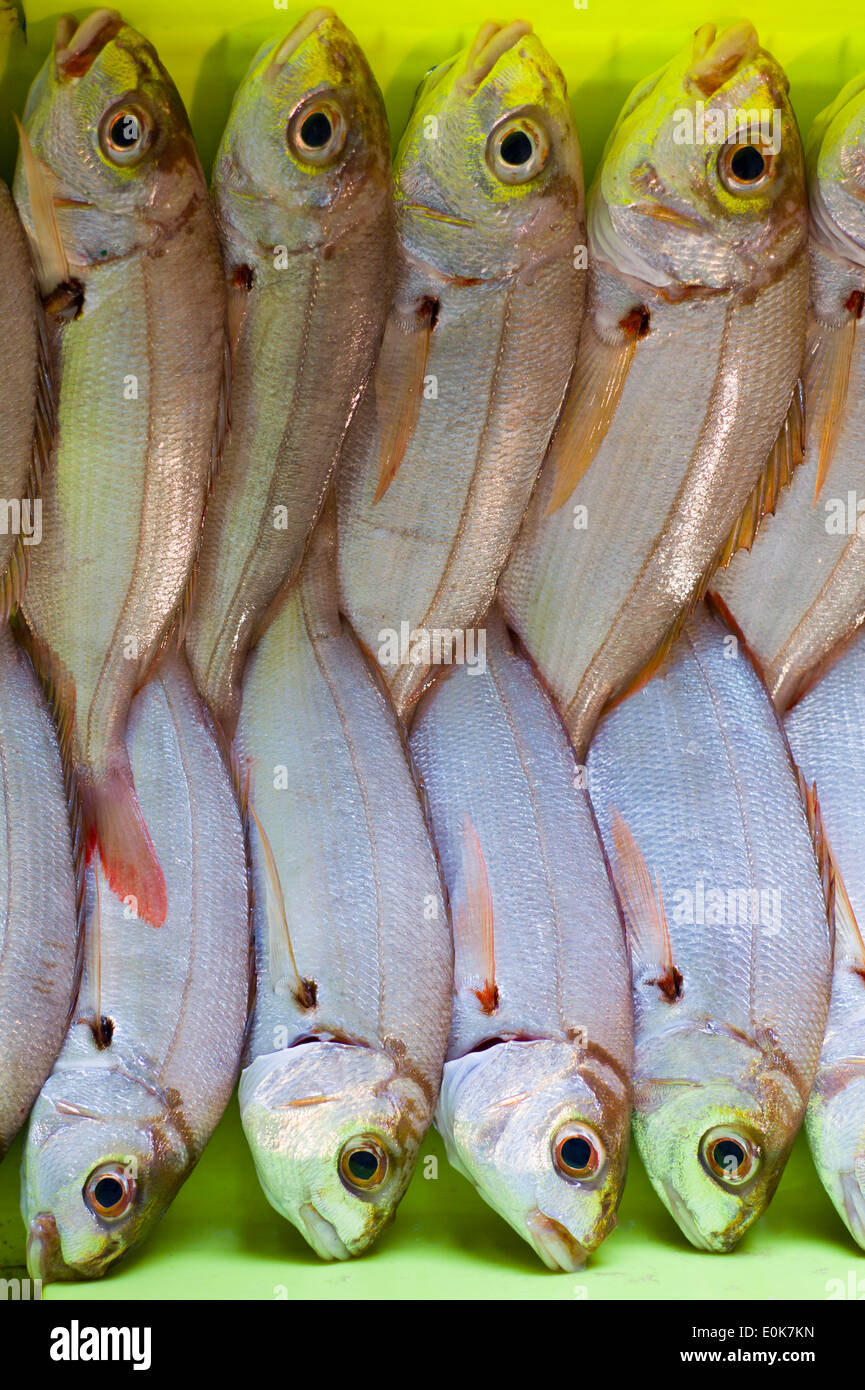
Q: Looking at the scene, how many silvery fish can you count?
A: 12